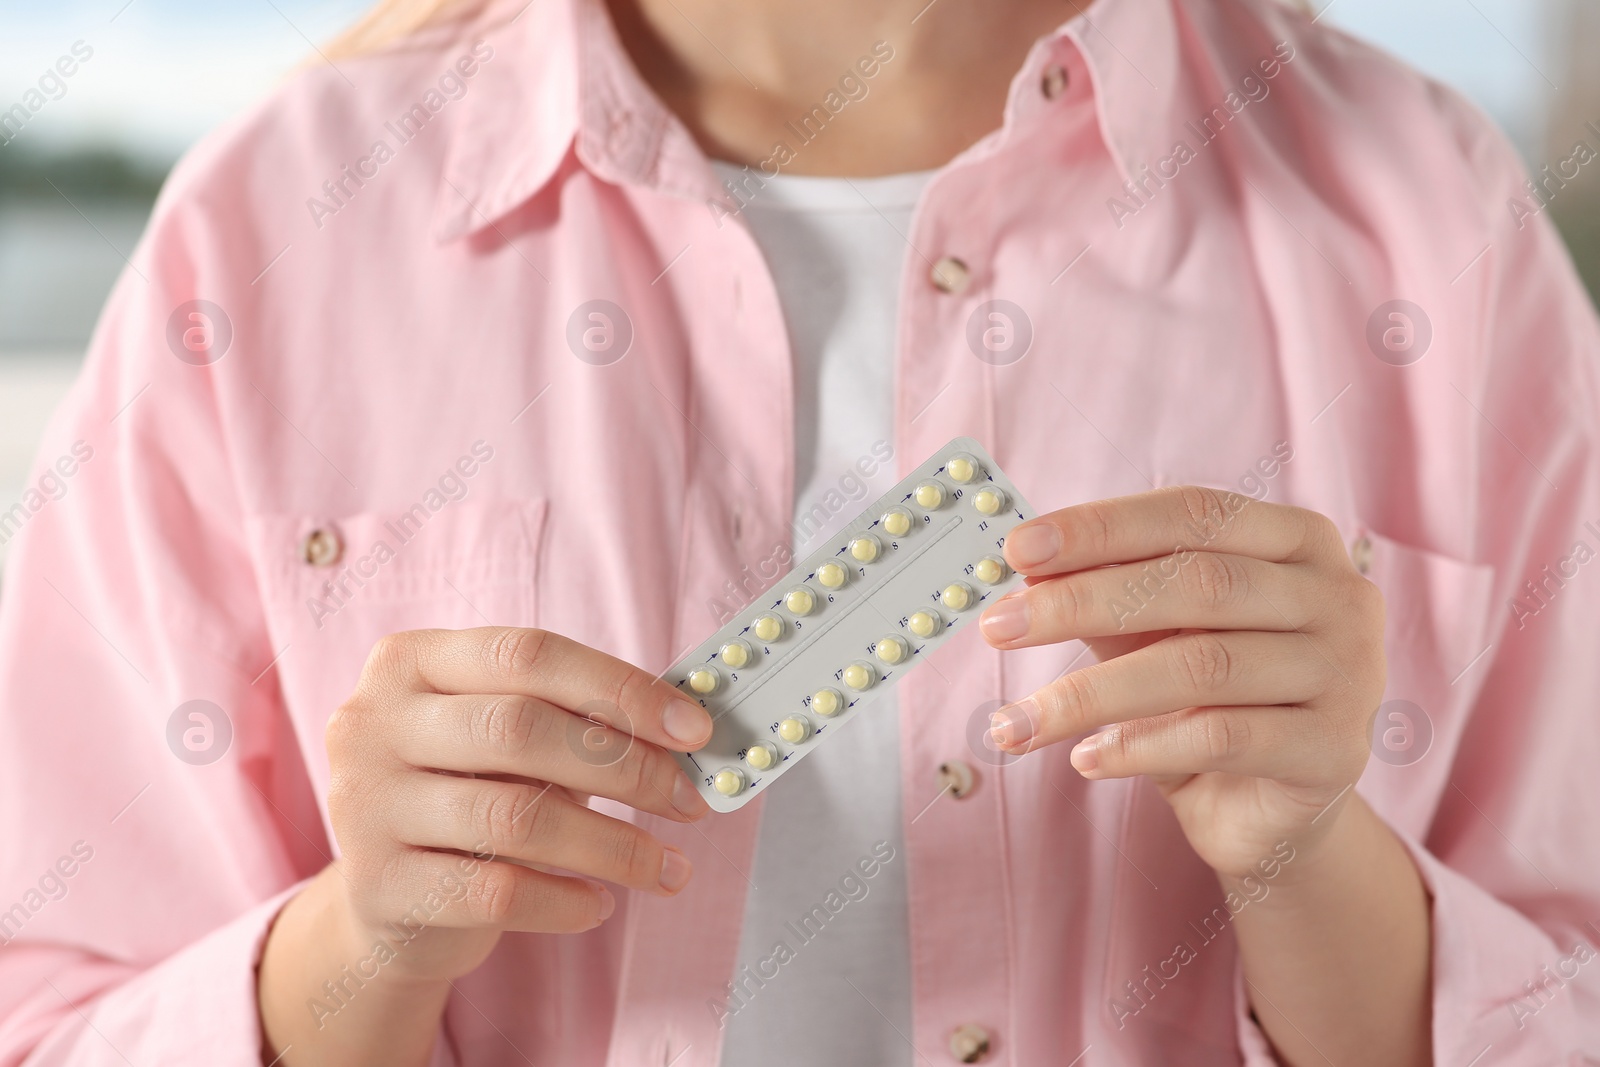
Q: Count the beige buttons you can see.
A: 6